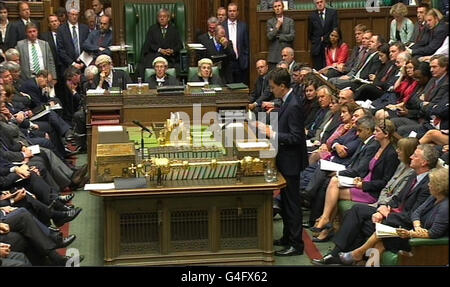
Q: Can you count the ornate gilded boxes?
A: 2